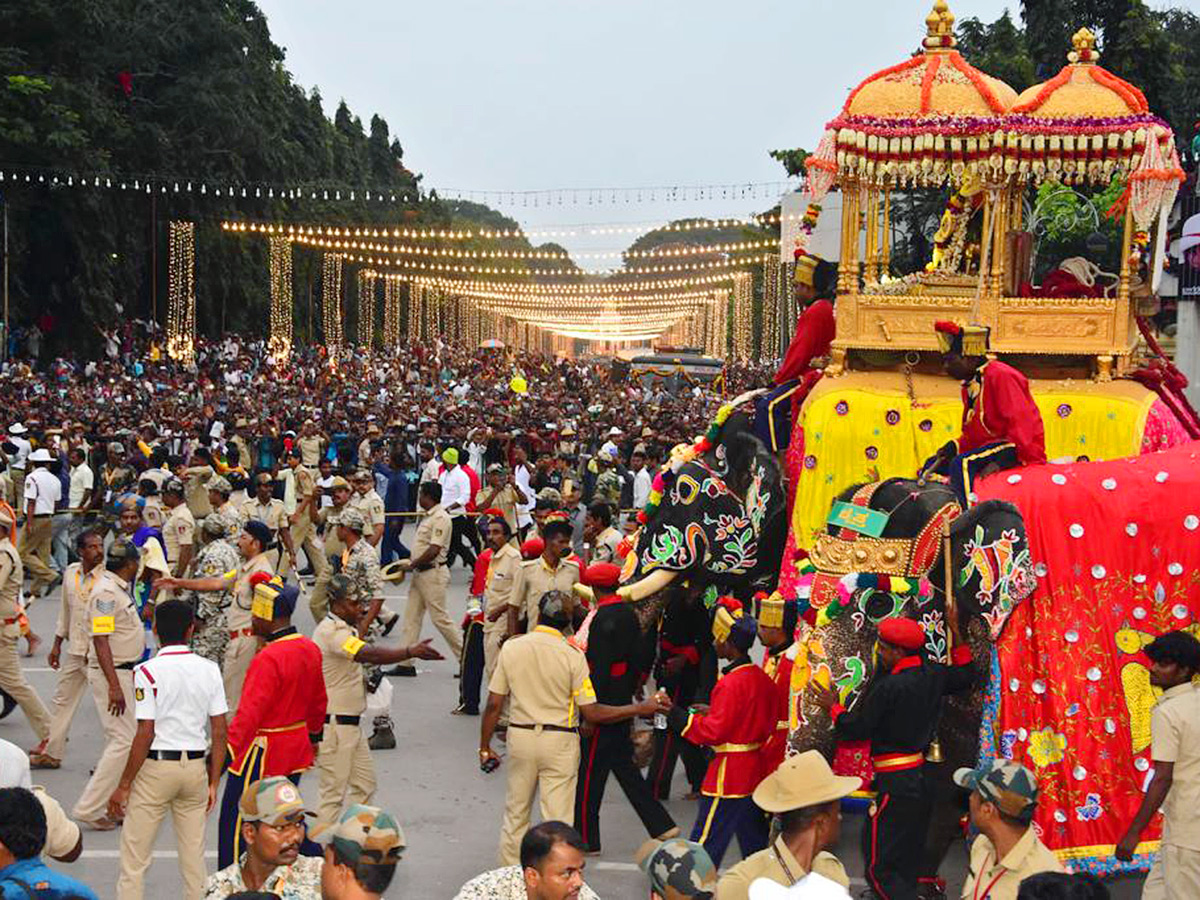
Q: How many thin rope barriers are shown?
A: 1